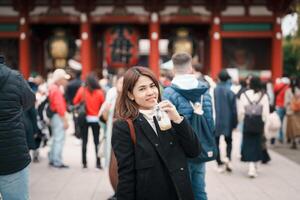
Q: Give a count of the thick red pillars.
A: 5